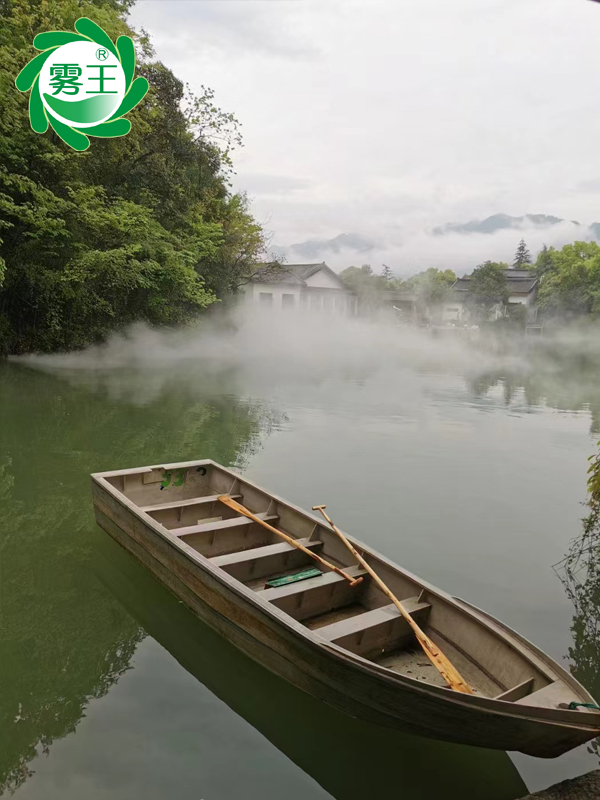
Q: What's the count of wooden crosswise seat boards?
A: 5